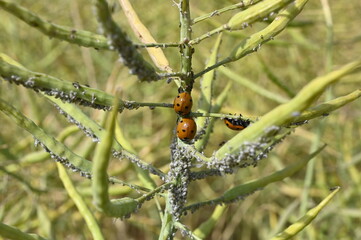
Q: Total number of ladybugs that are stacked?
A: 2